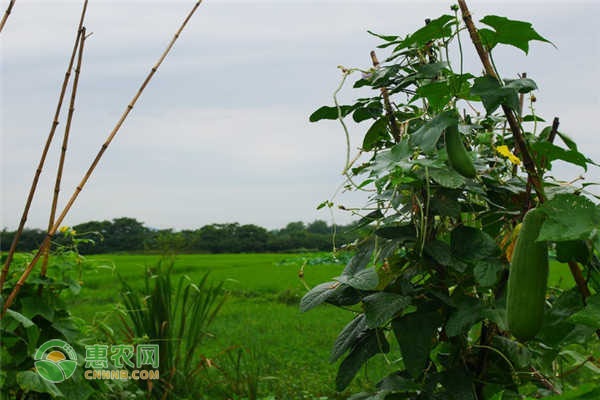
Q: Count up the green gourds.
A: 2